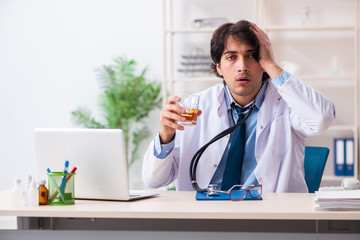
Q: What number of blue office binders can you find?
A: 2